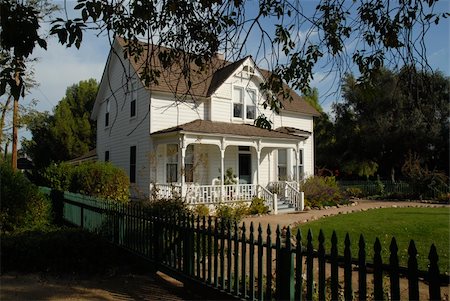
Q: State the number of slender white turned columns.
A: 4